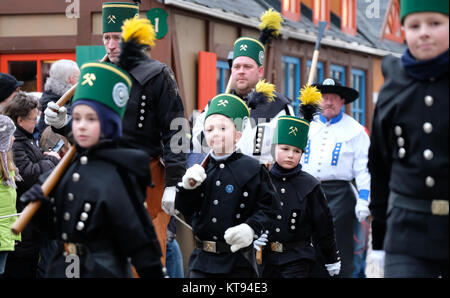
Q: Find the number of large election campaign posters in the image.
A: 0